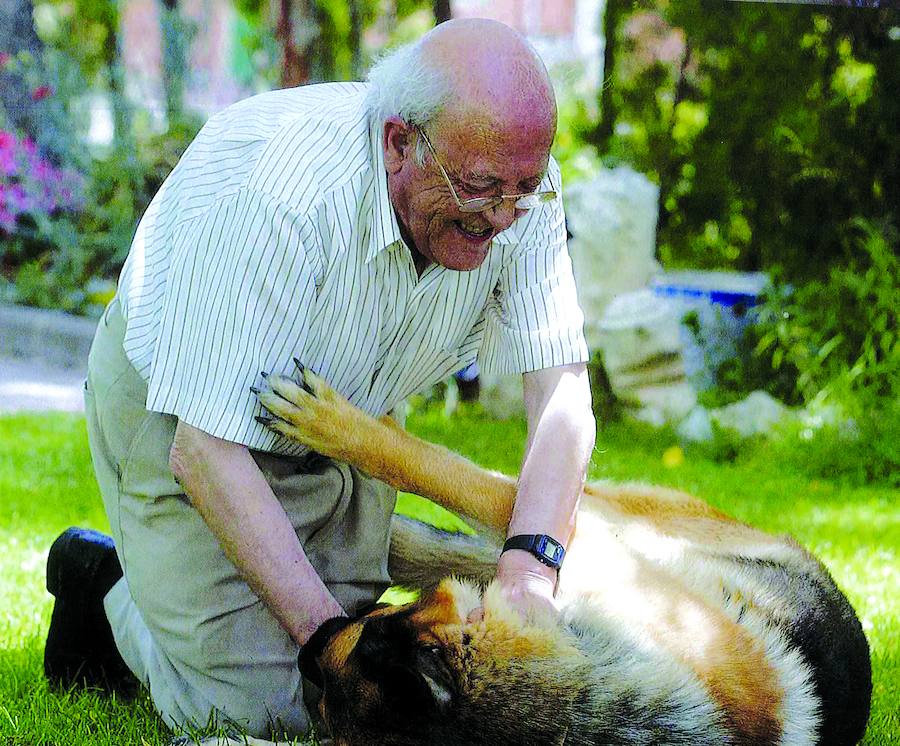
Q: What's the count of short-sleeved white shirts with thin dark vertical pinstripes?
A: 1